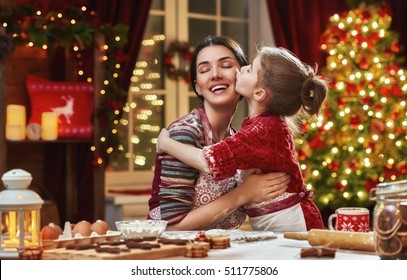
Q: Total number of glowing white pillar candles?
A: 2